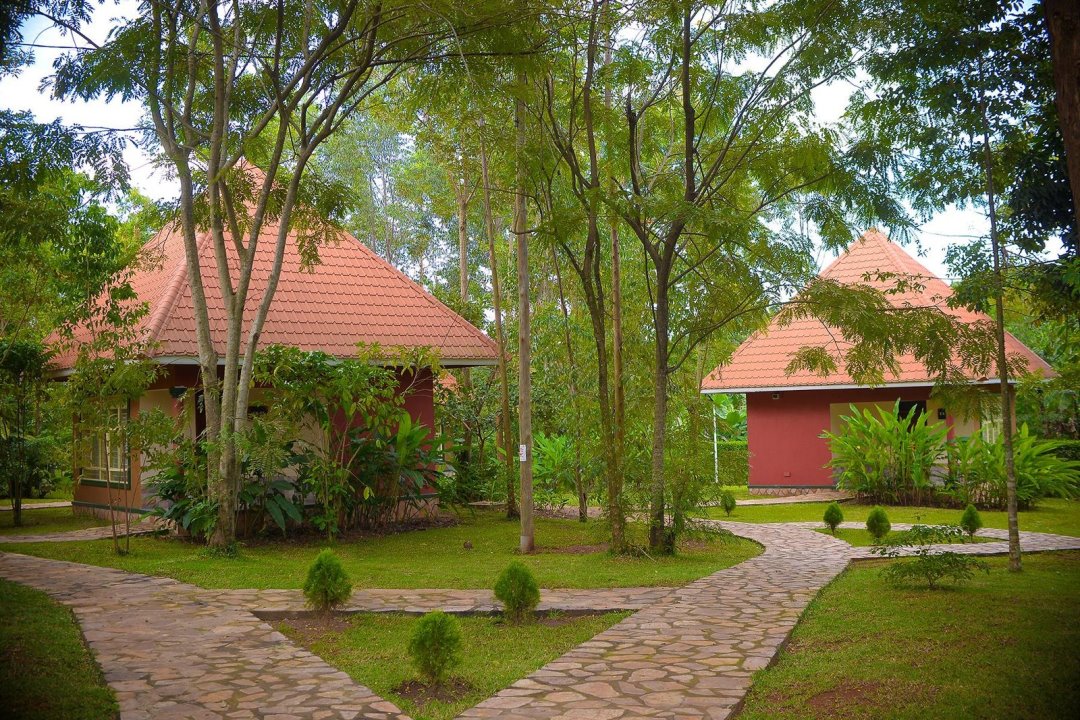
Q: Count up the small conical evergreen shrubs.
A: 7